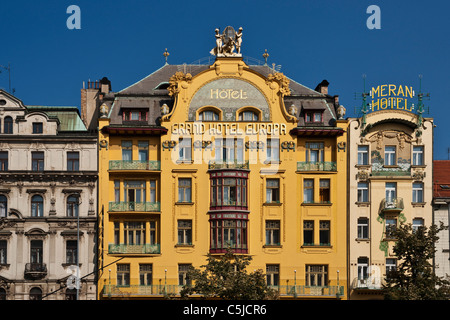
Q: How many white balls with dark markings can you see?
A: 0